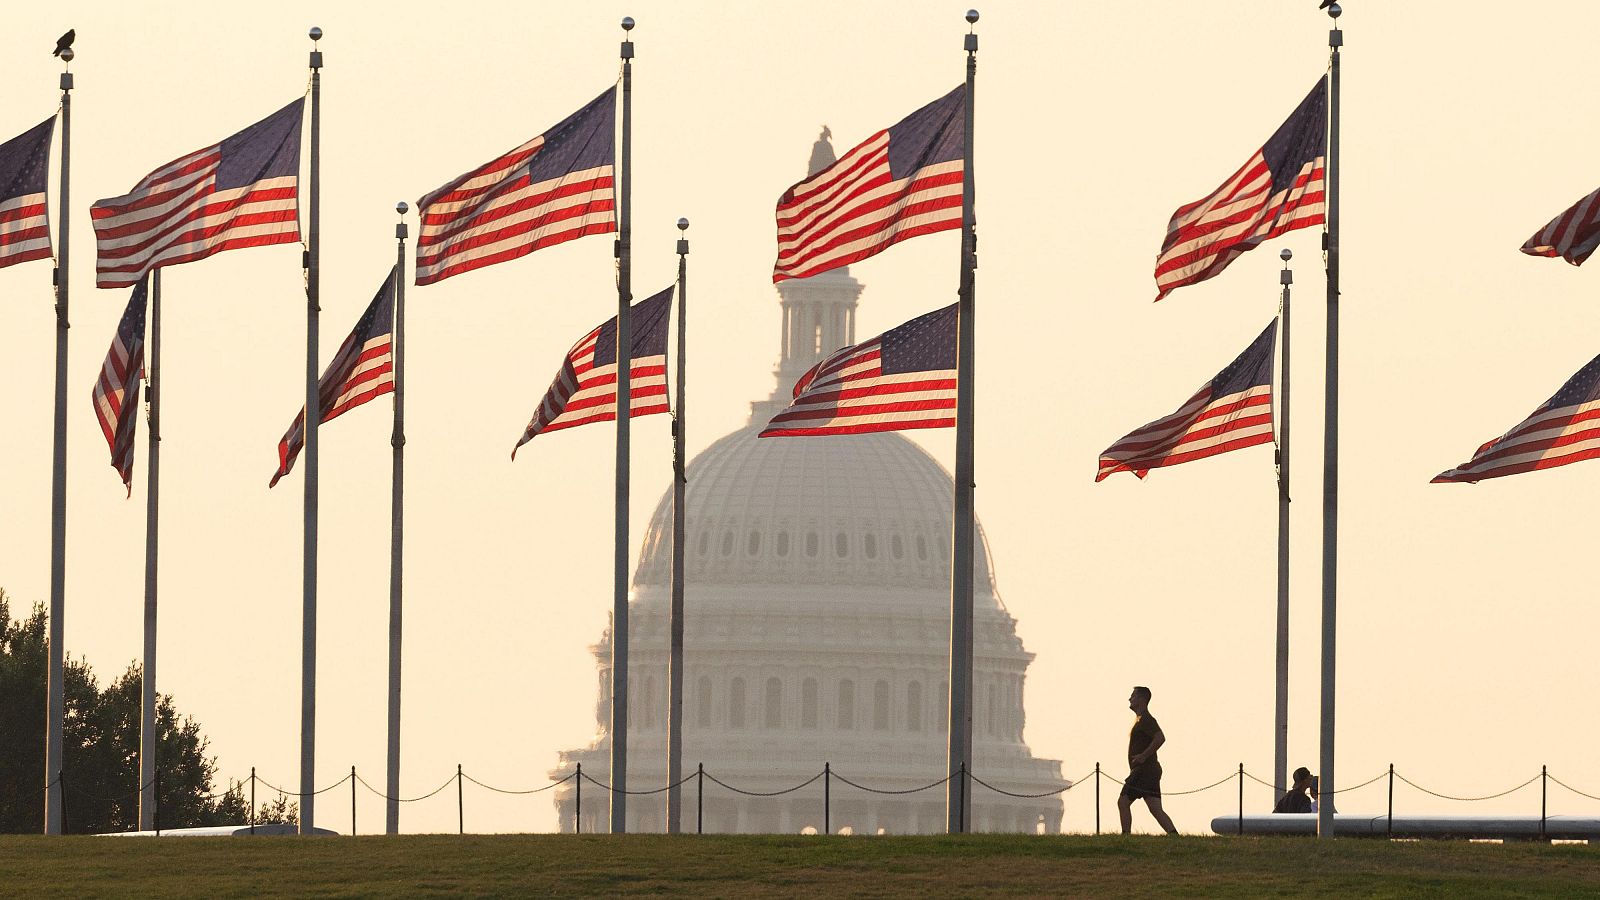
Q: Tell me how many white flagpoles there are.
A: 9